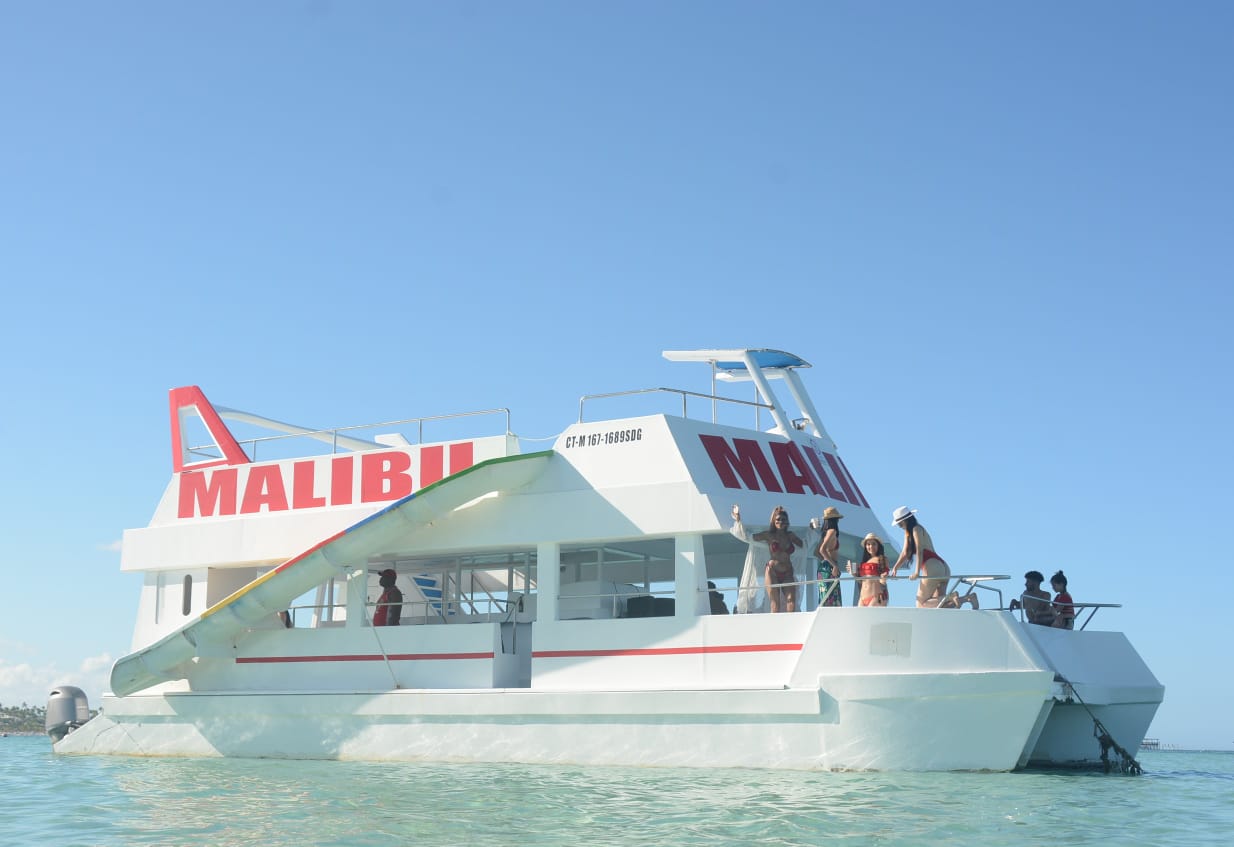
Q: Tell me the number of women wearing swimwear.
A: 4